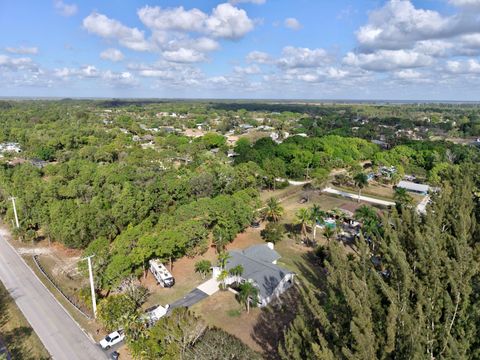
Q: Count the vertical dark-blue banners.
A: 0